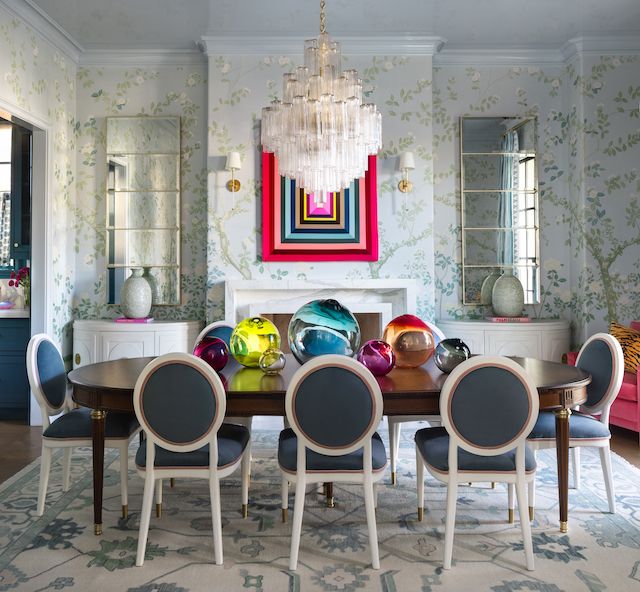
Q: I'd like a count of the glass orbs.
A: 7